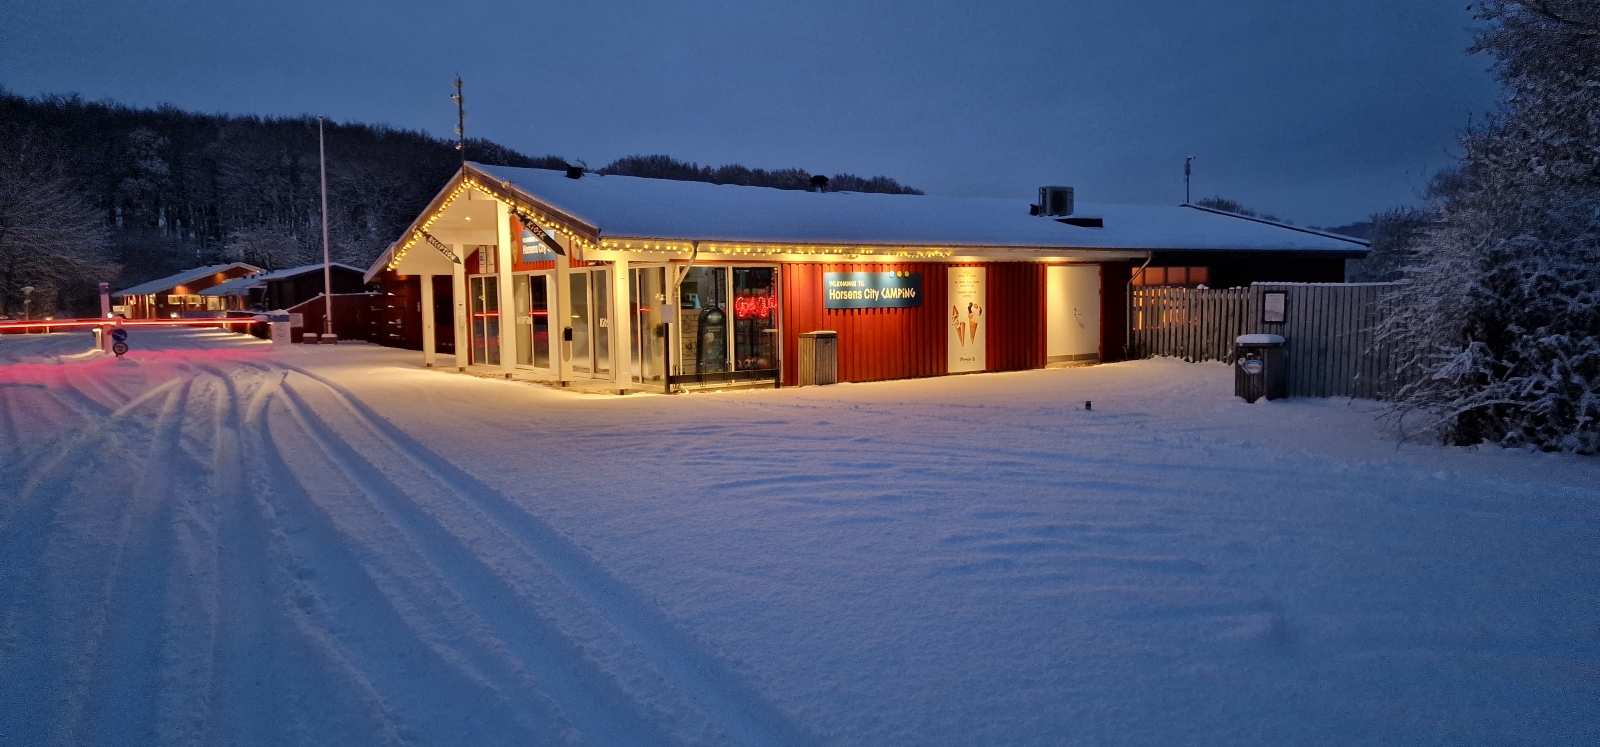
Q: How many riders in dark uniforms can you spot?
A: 0